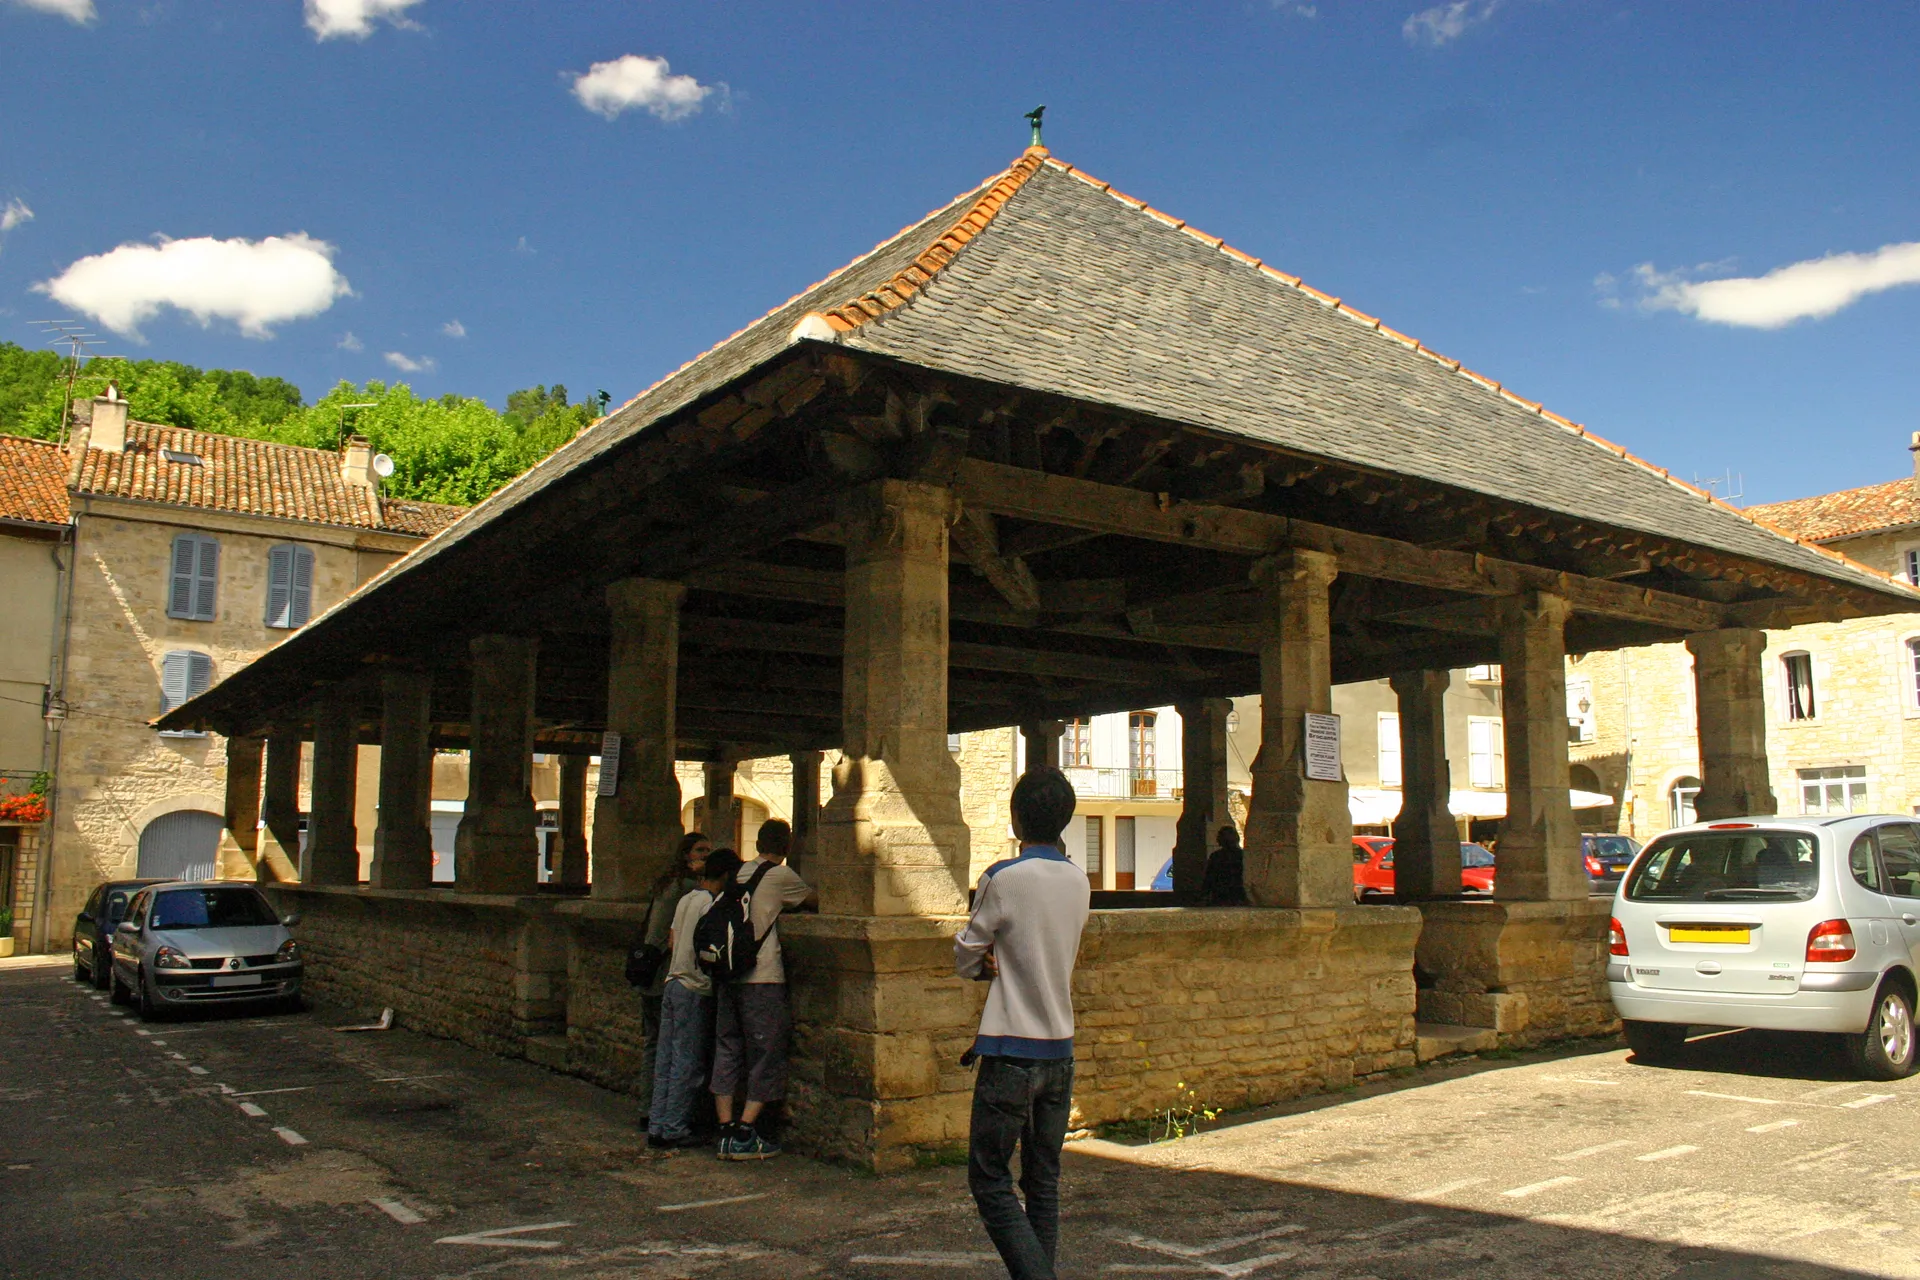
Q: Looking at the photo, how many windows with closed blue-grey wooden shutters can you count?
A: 3